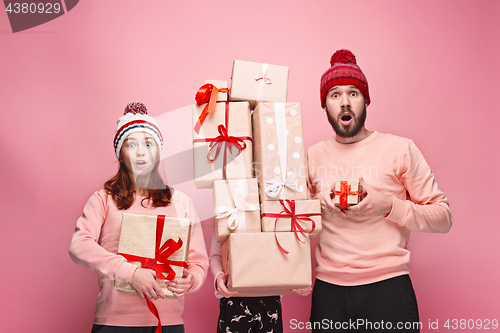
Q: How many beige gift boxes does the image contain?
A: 9